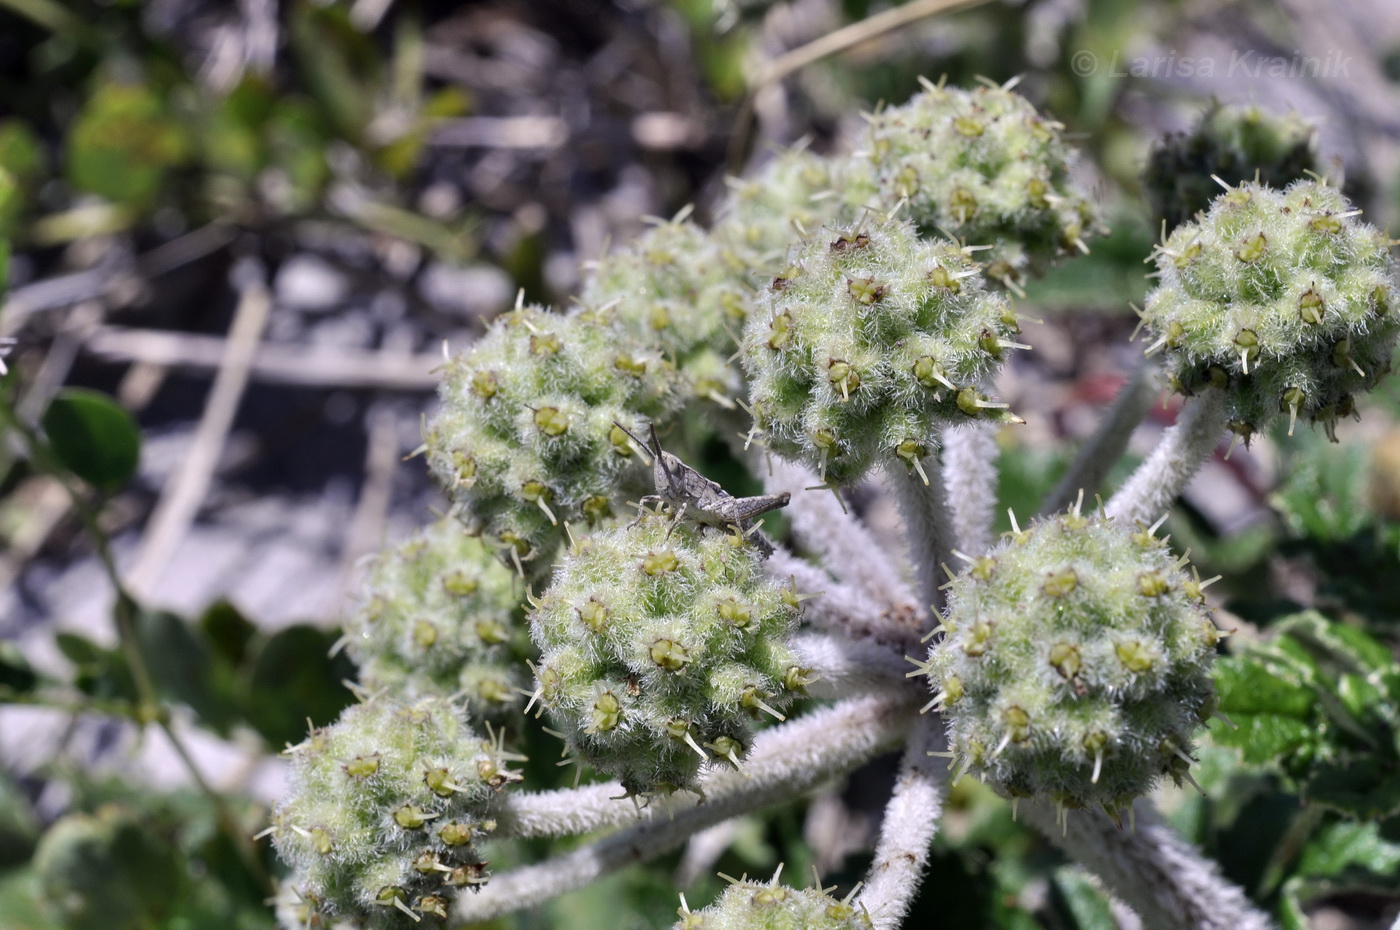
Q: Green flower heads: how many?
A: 12